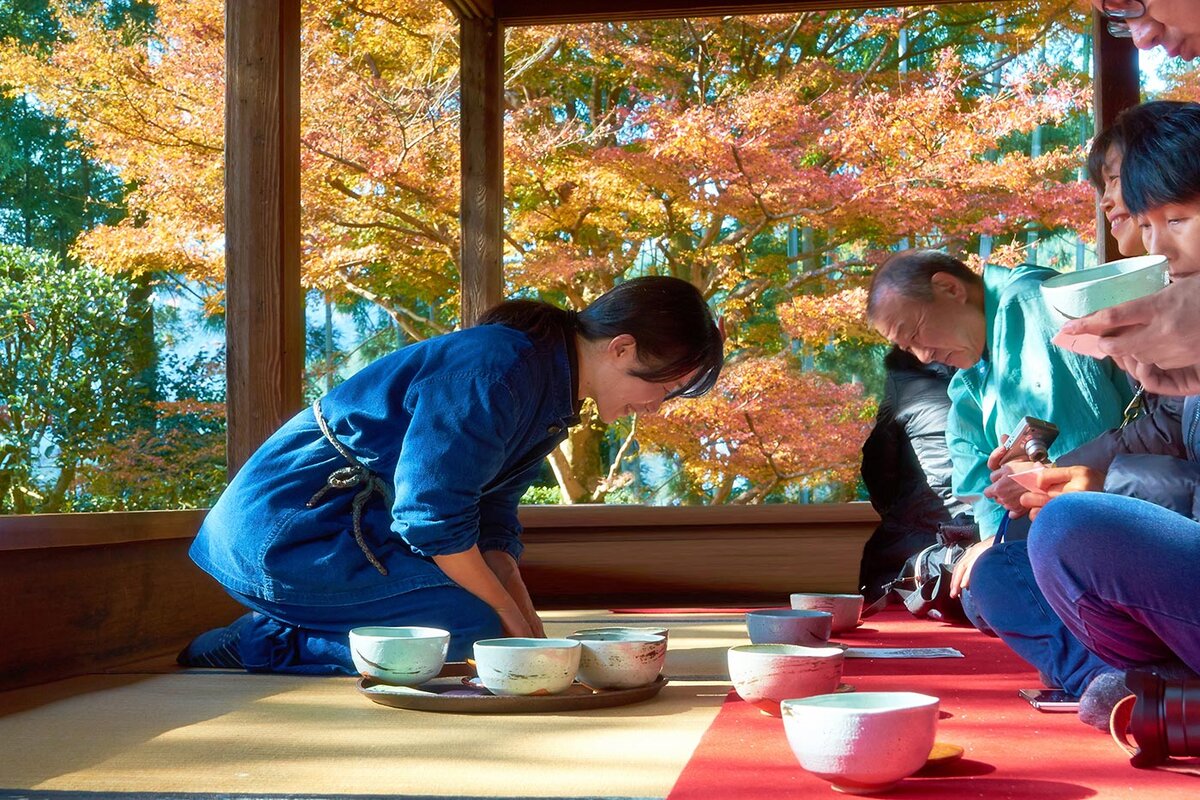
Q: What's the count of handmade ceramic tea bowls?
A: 9